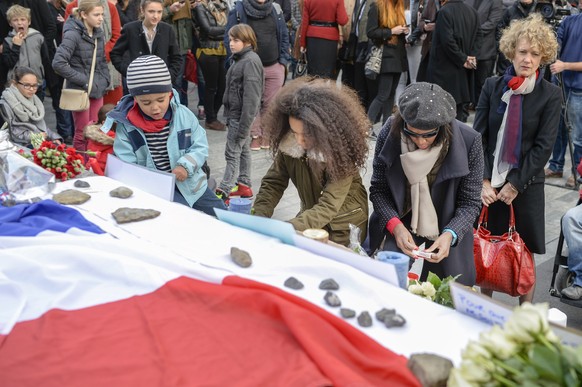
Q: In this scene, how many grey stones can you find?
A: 13